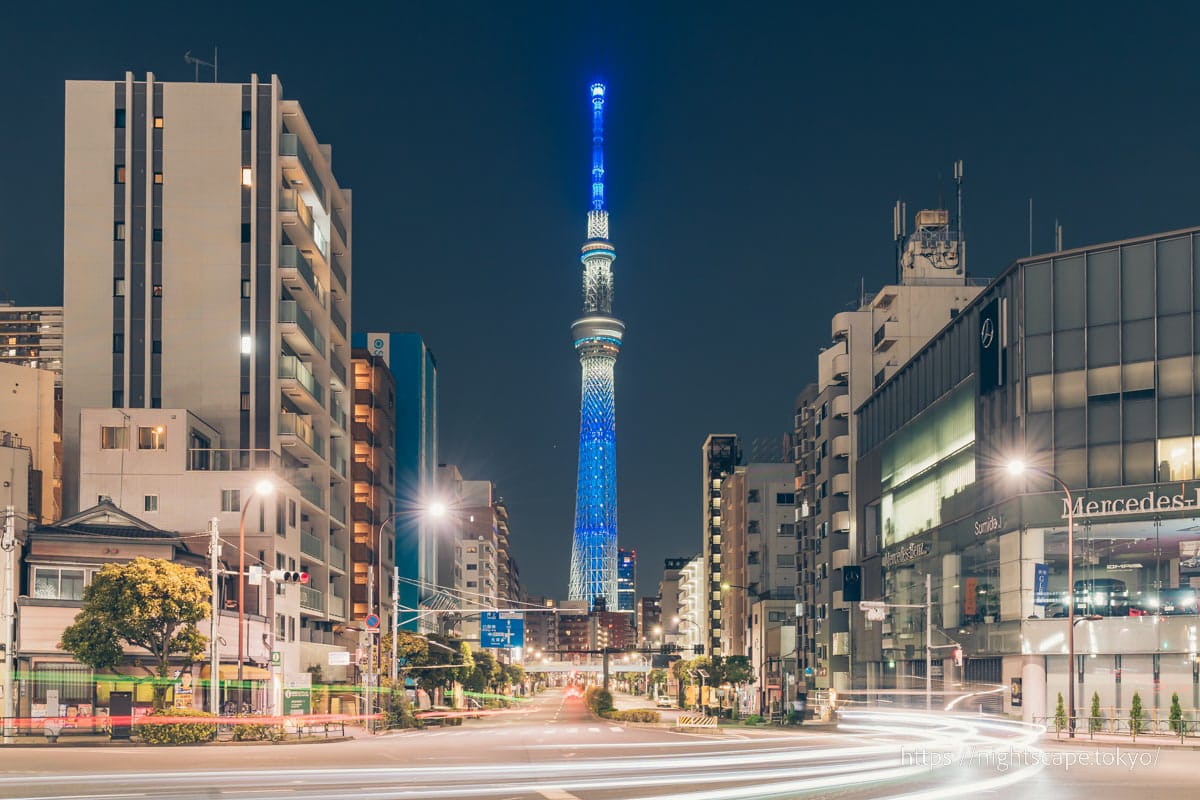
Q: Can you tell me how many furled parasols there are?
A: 0